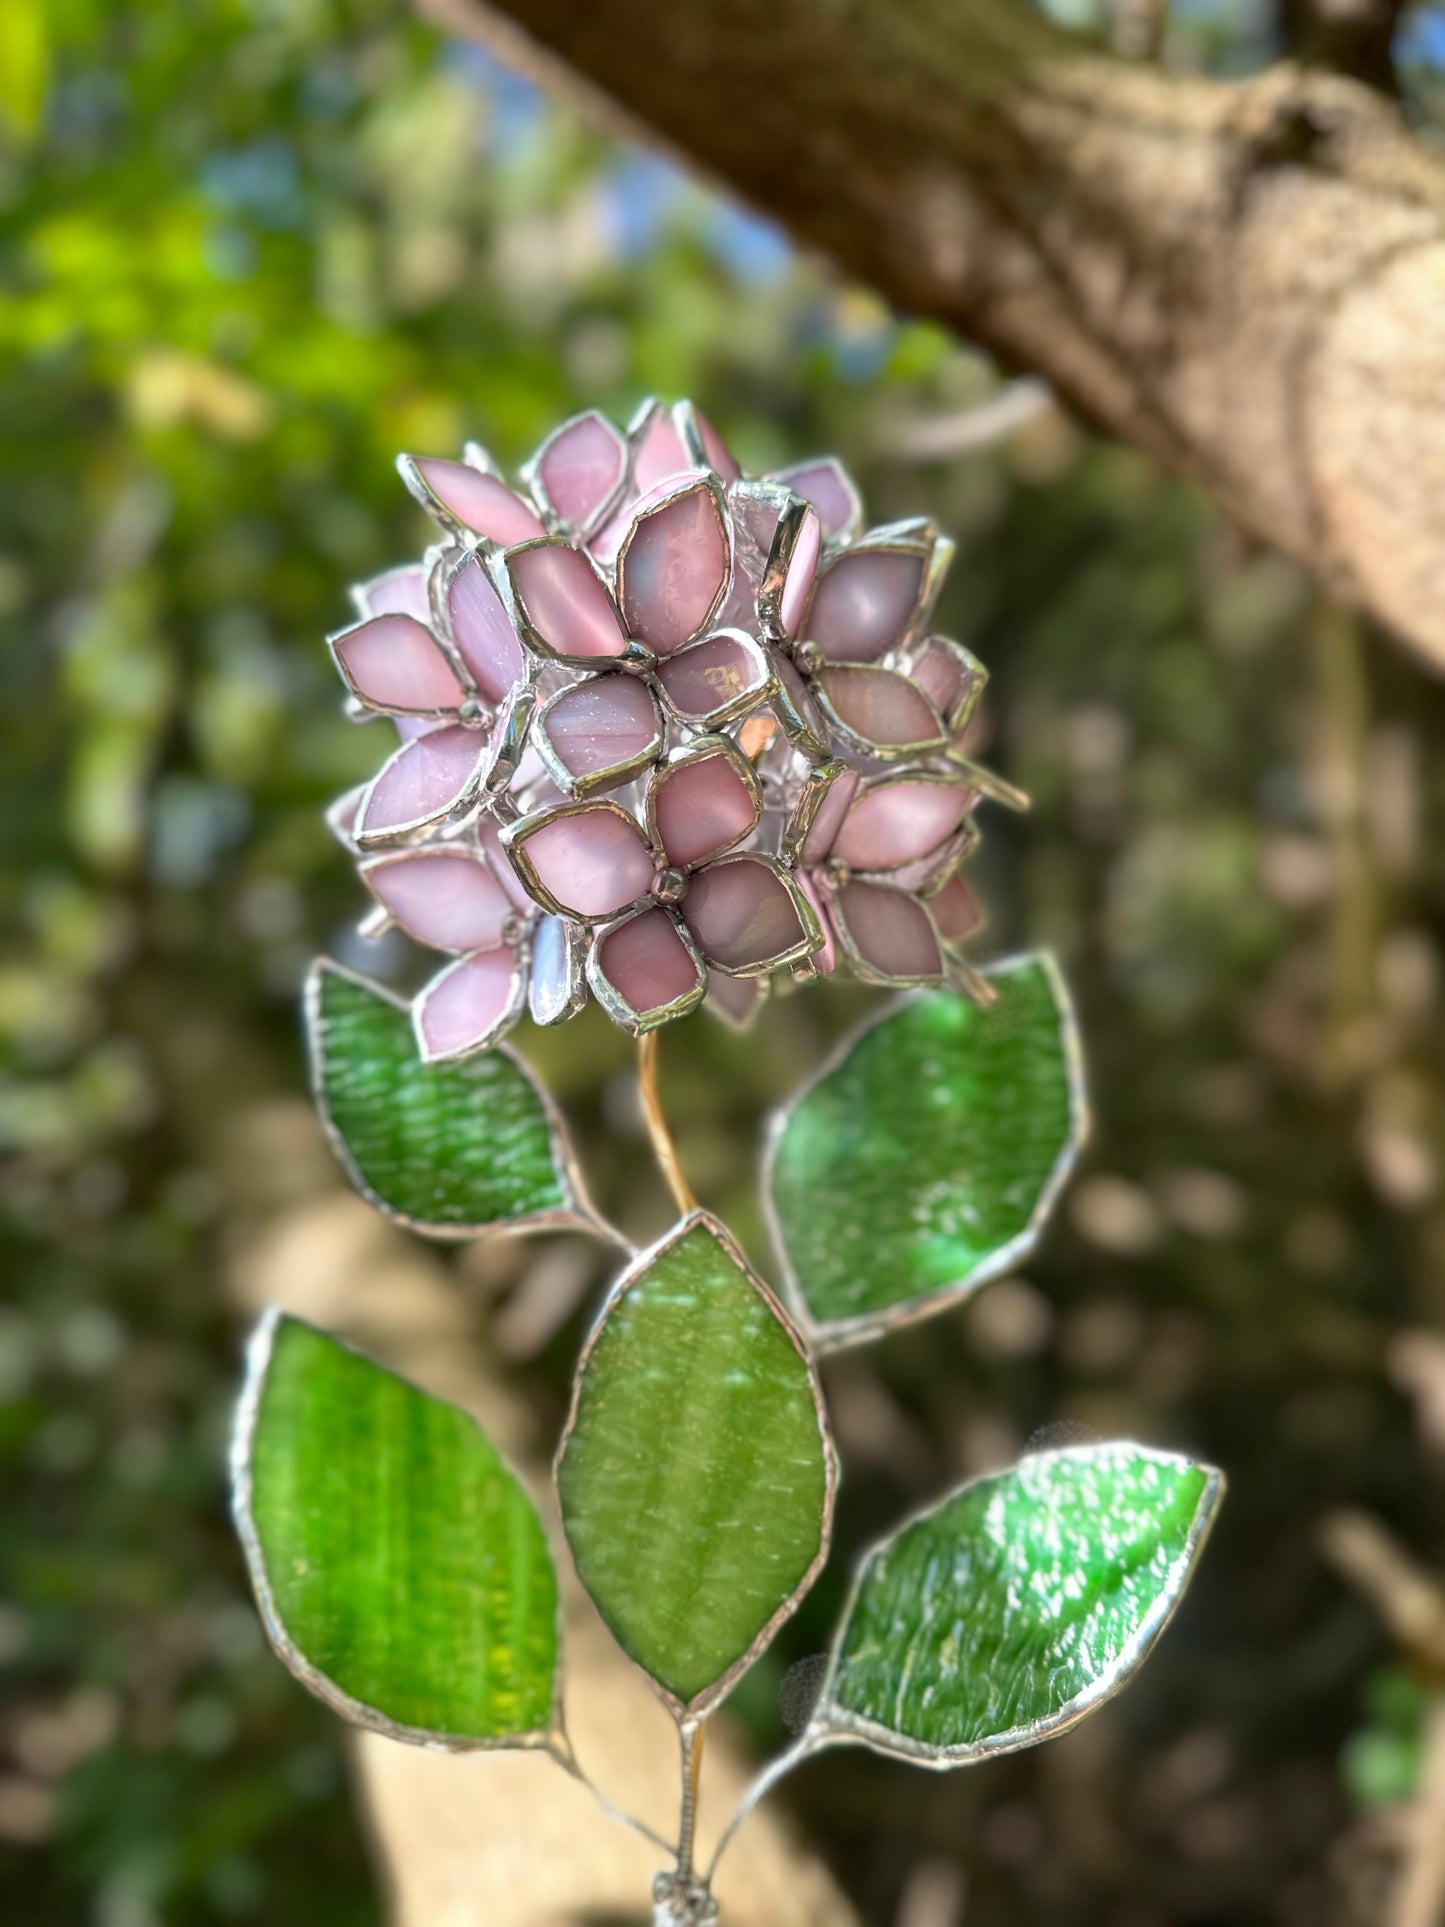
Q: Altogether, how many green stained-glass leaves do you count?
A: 5